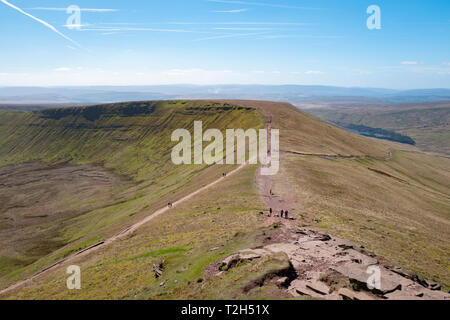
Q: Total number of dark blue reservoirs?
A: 1